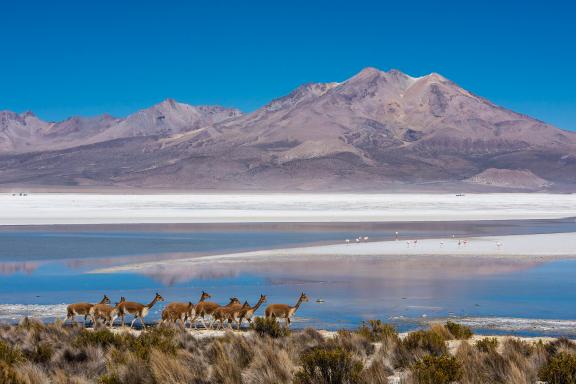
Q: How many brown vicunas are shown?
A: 9